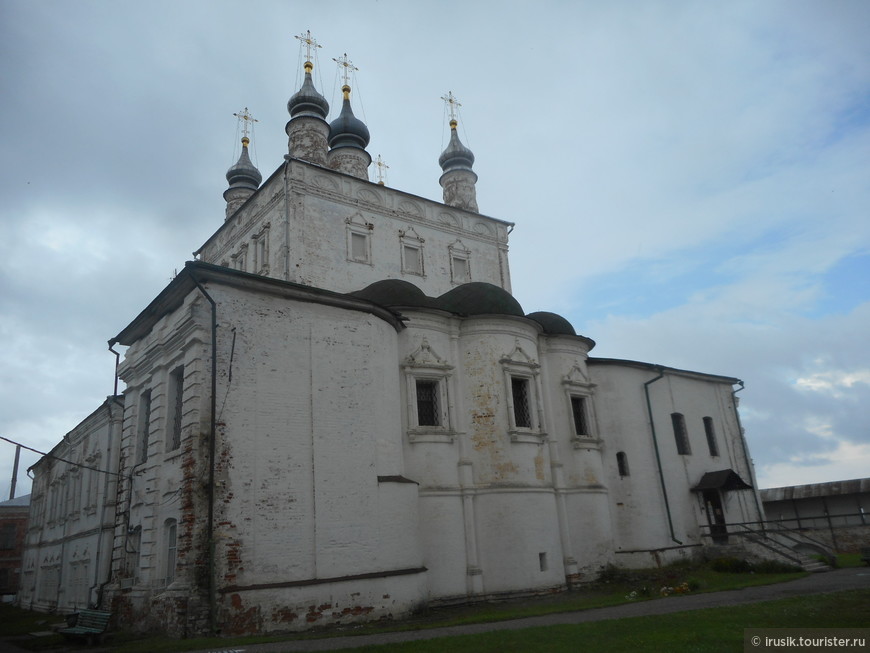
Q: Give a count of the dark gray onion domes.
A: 4